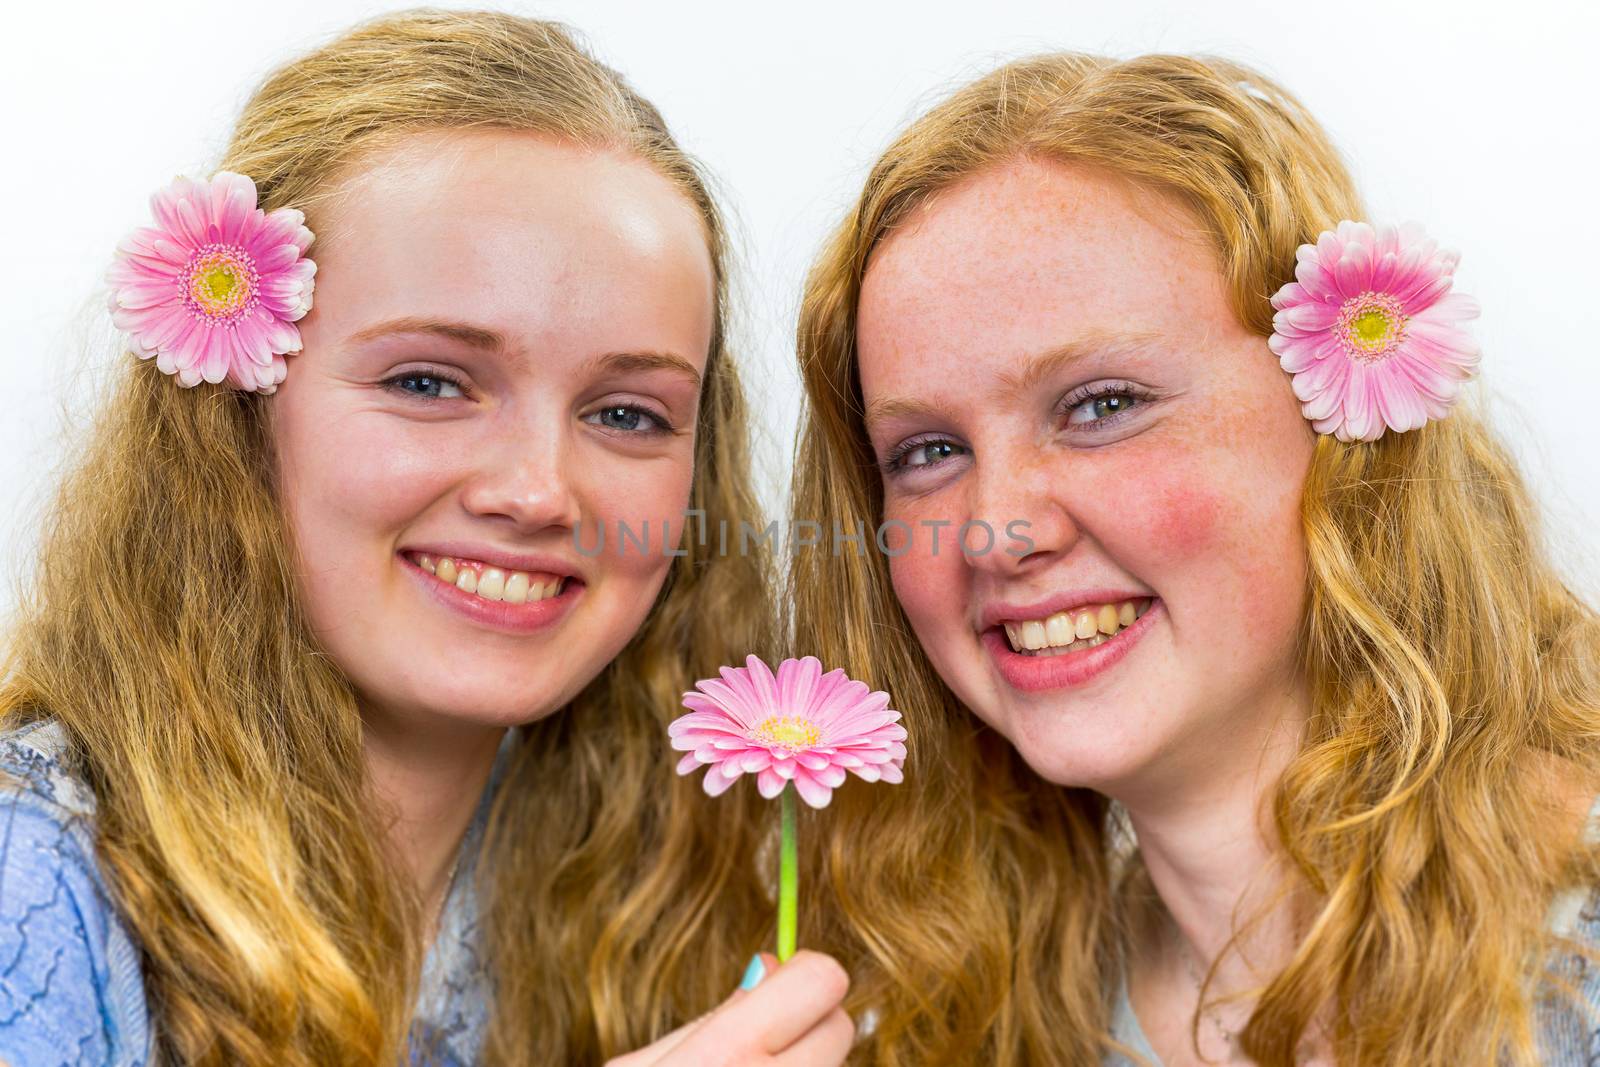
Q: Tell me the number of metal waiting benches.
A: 0